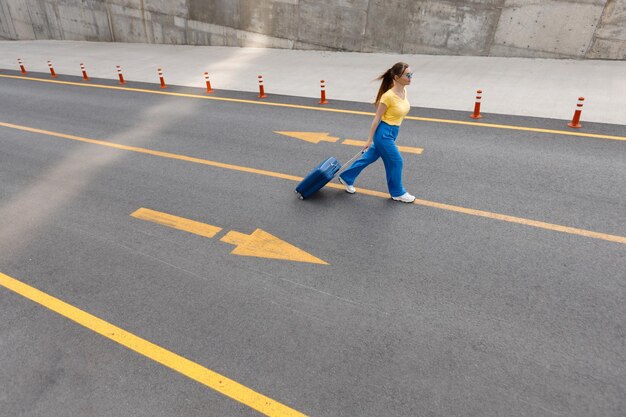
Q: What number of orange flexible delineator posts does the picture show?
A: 10